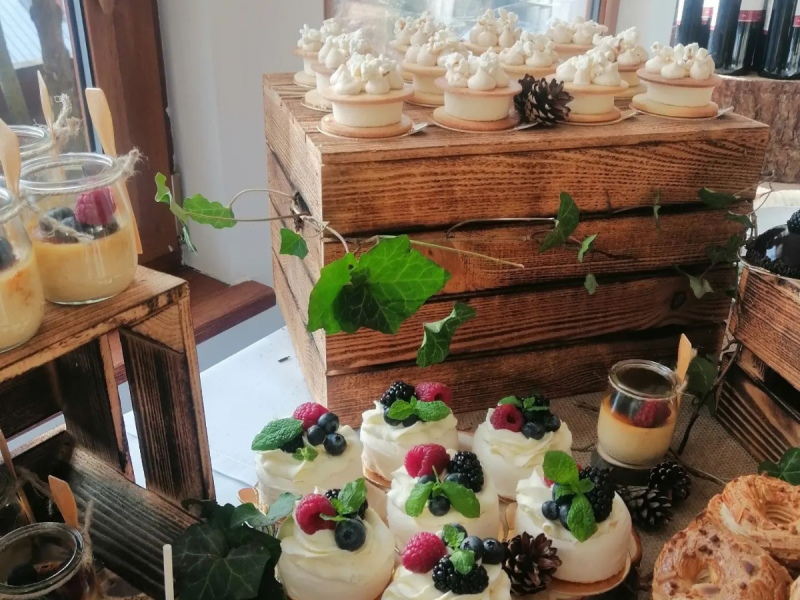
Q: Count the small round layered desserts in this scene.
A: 12